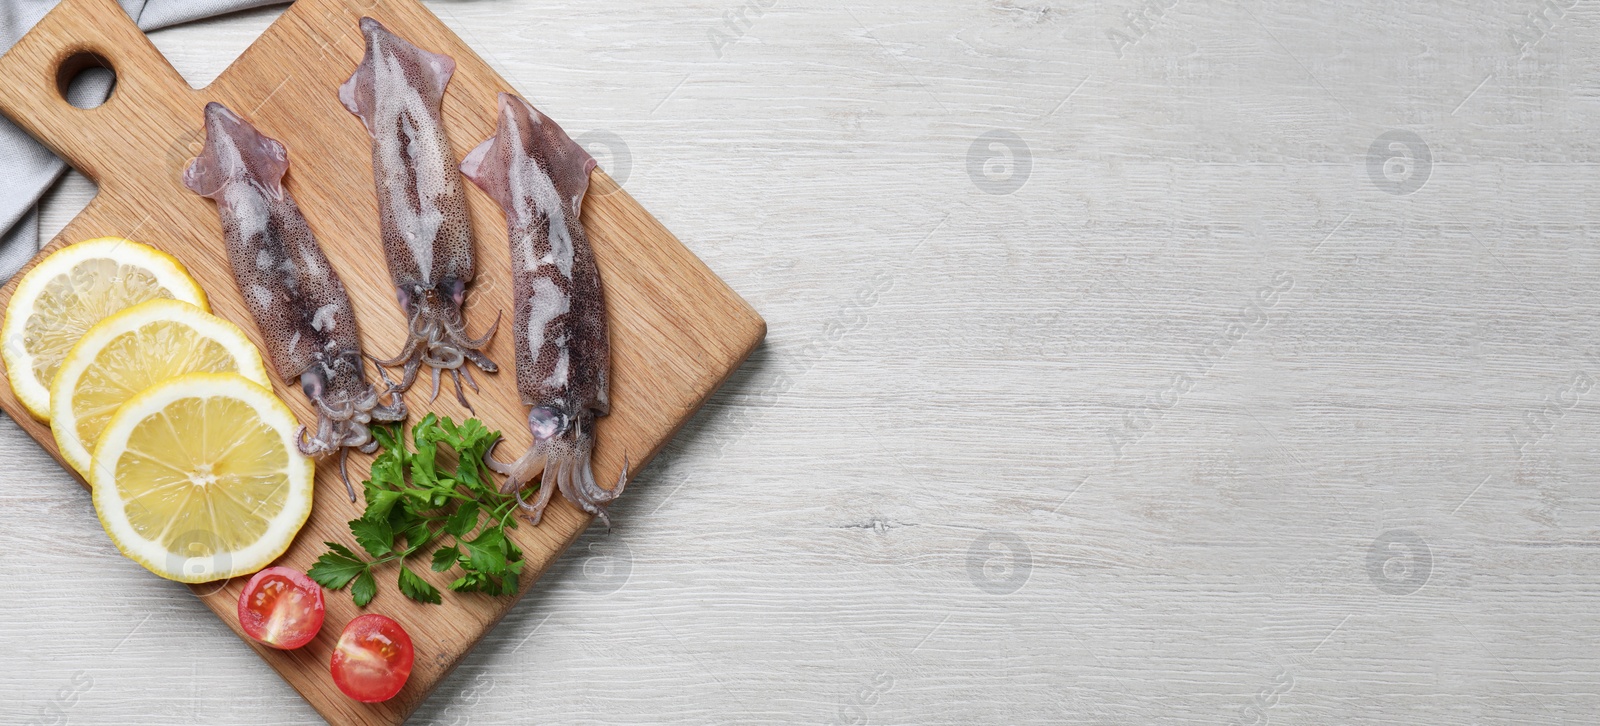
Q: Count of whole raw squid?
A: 3